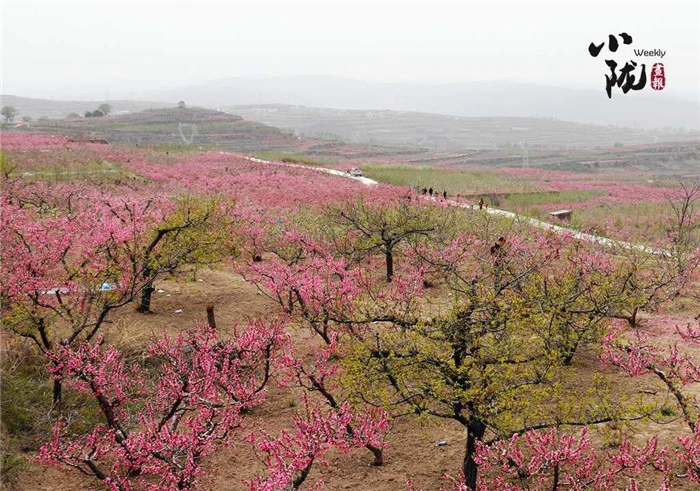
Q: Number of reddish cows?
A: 0